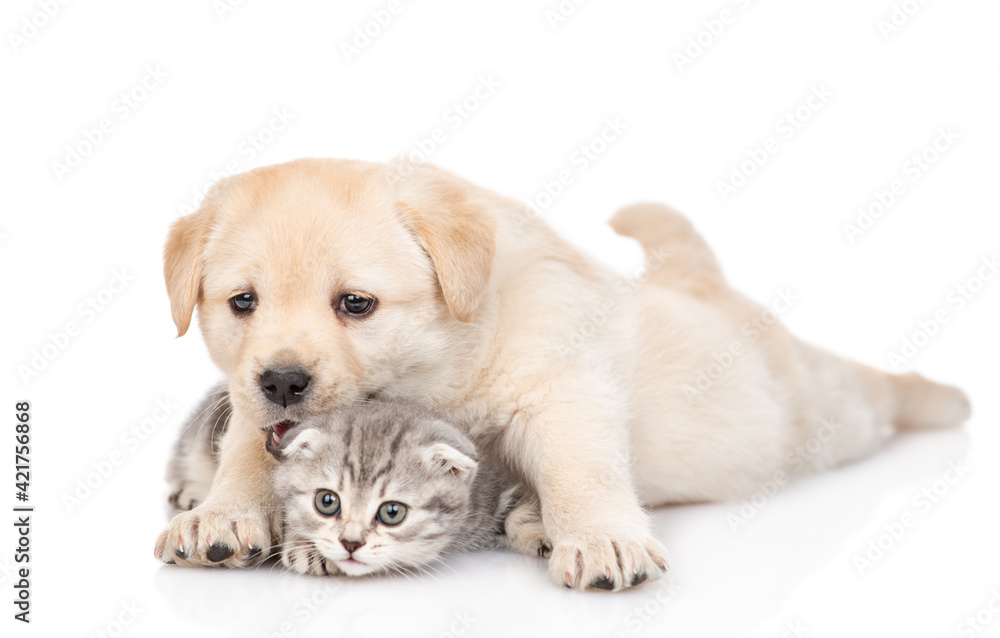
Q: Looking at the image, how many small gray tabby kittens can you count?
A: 1